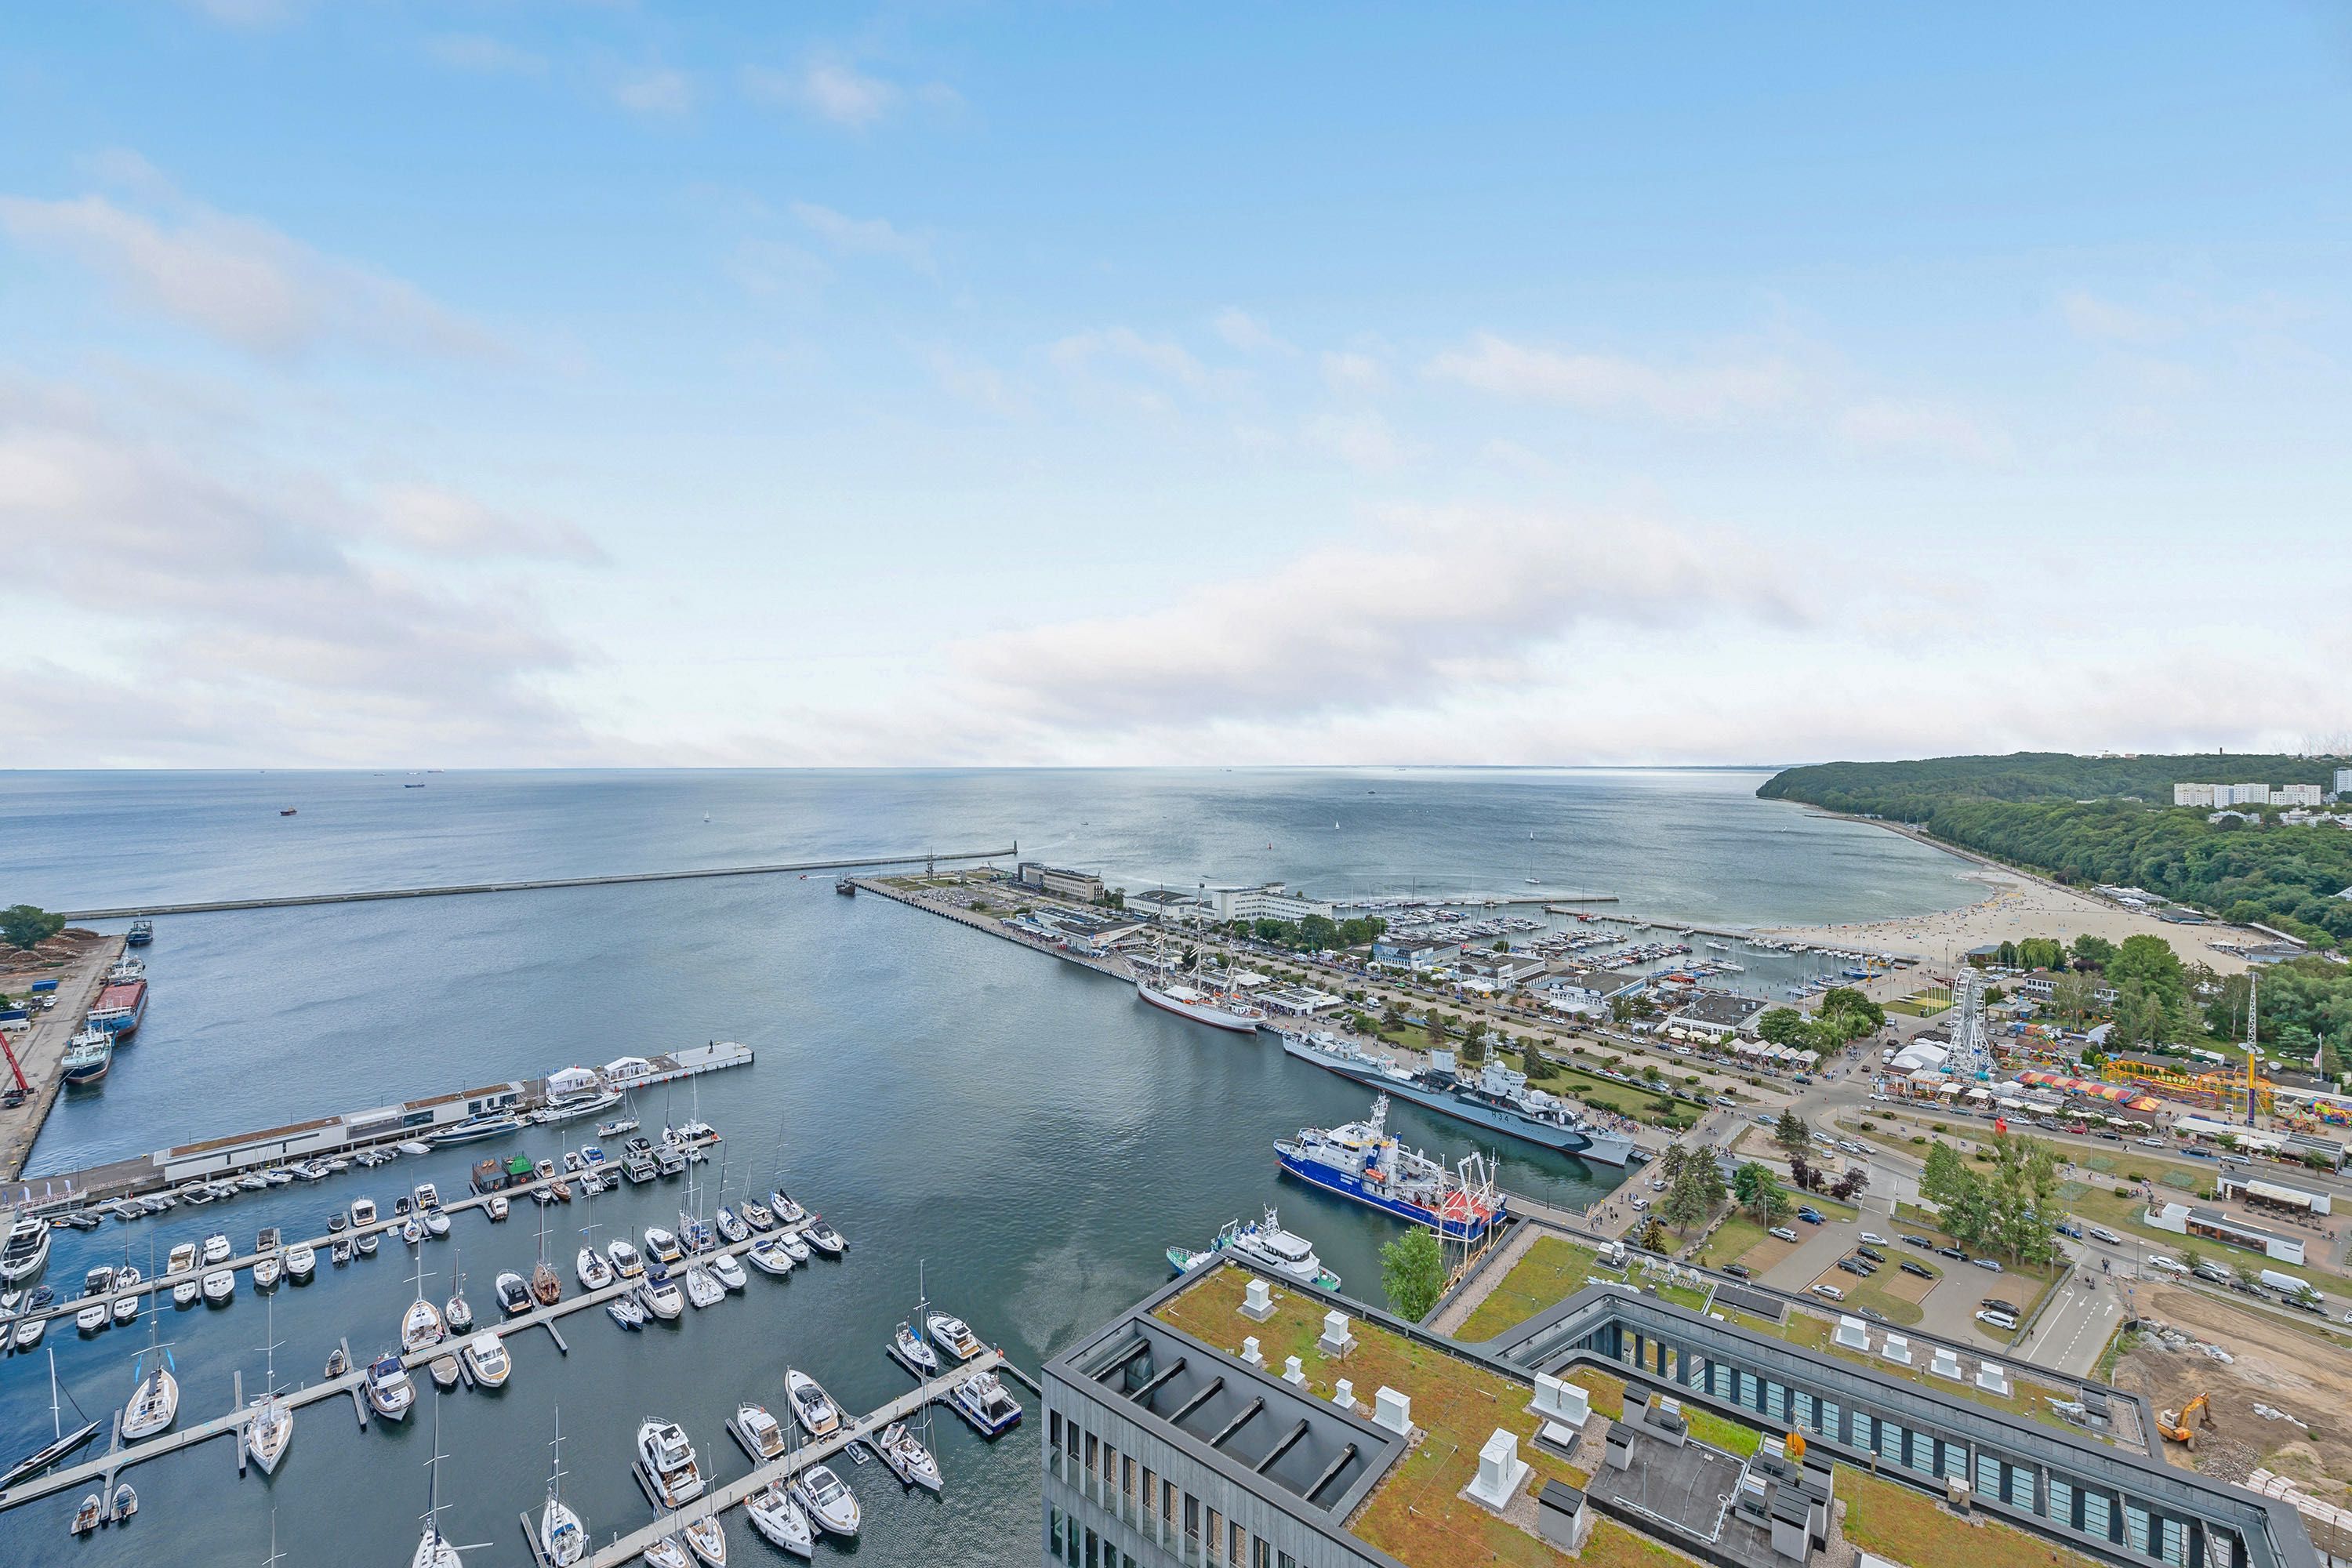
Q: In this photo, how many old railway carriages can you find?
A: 0